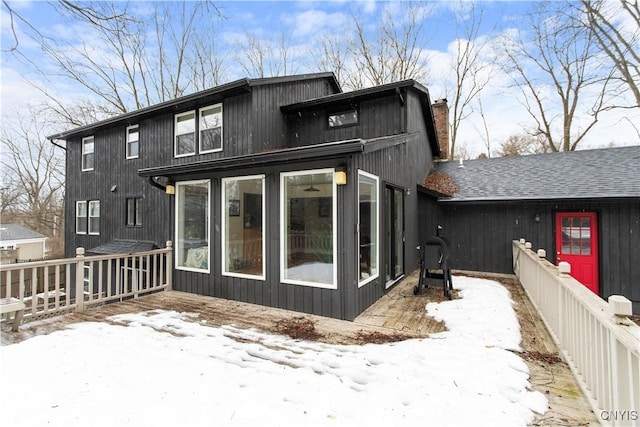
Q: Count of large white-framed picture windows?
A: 4